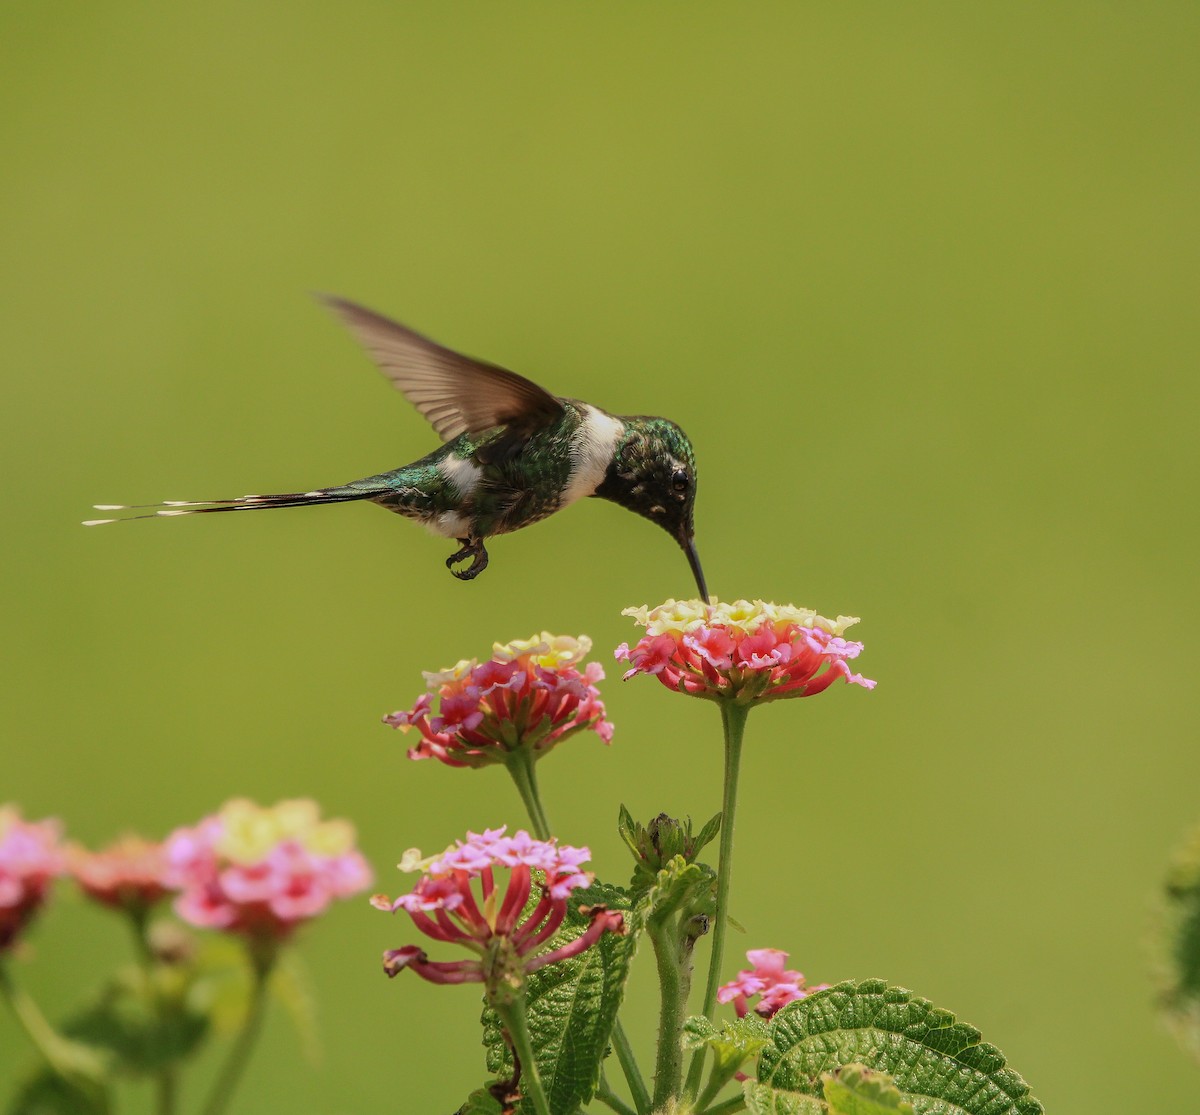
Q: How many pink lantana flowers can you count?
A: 7